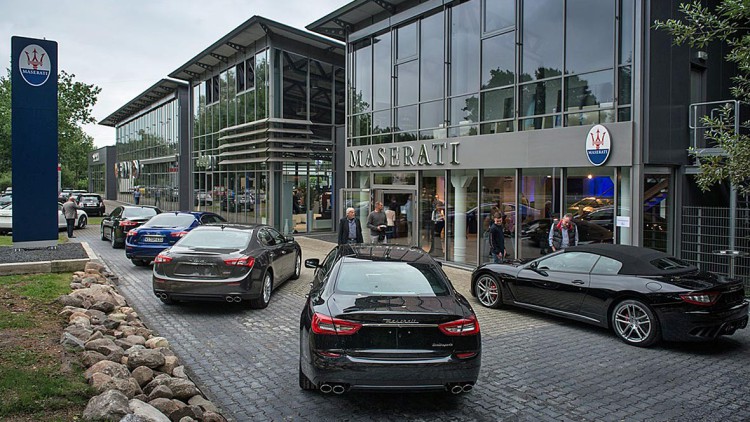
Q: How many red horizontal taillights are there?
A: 8